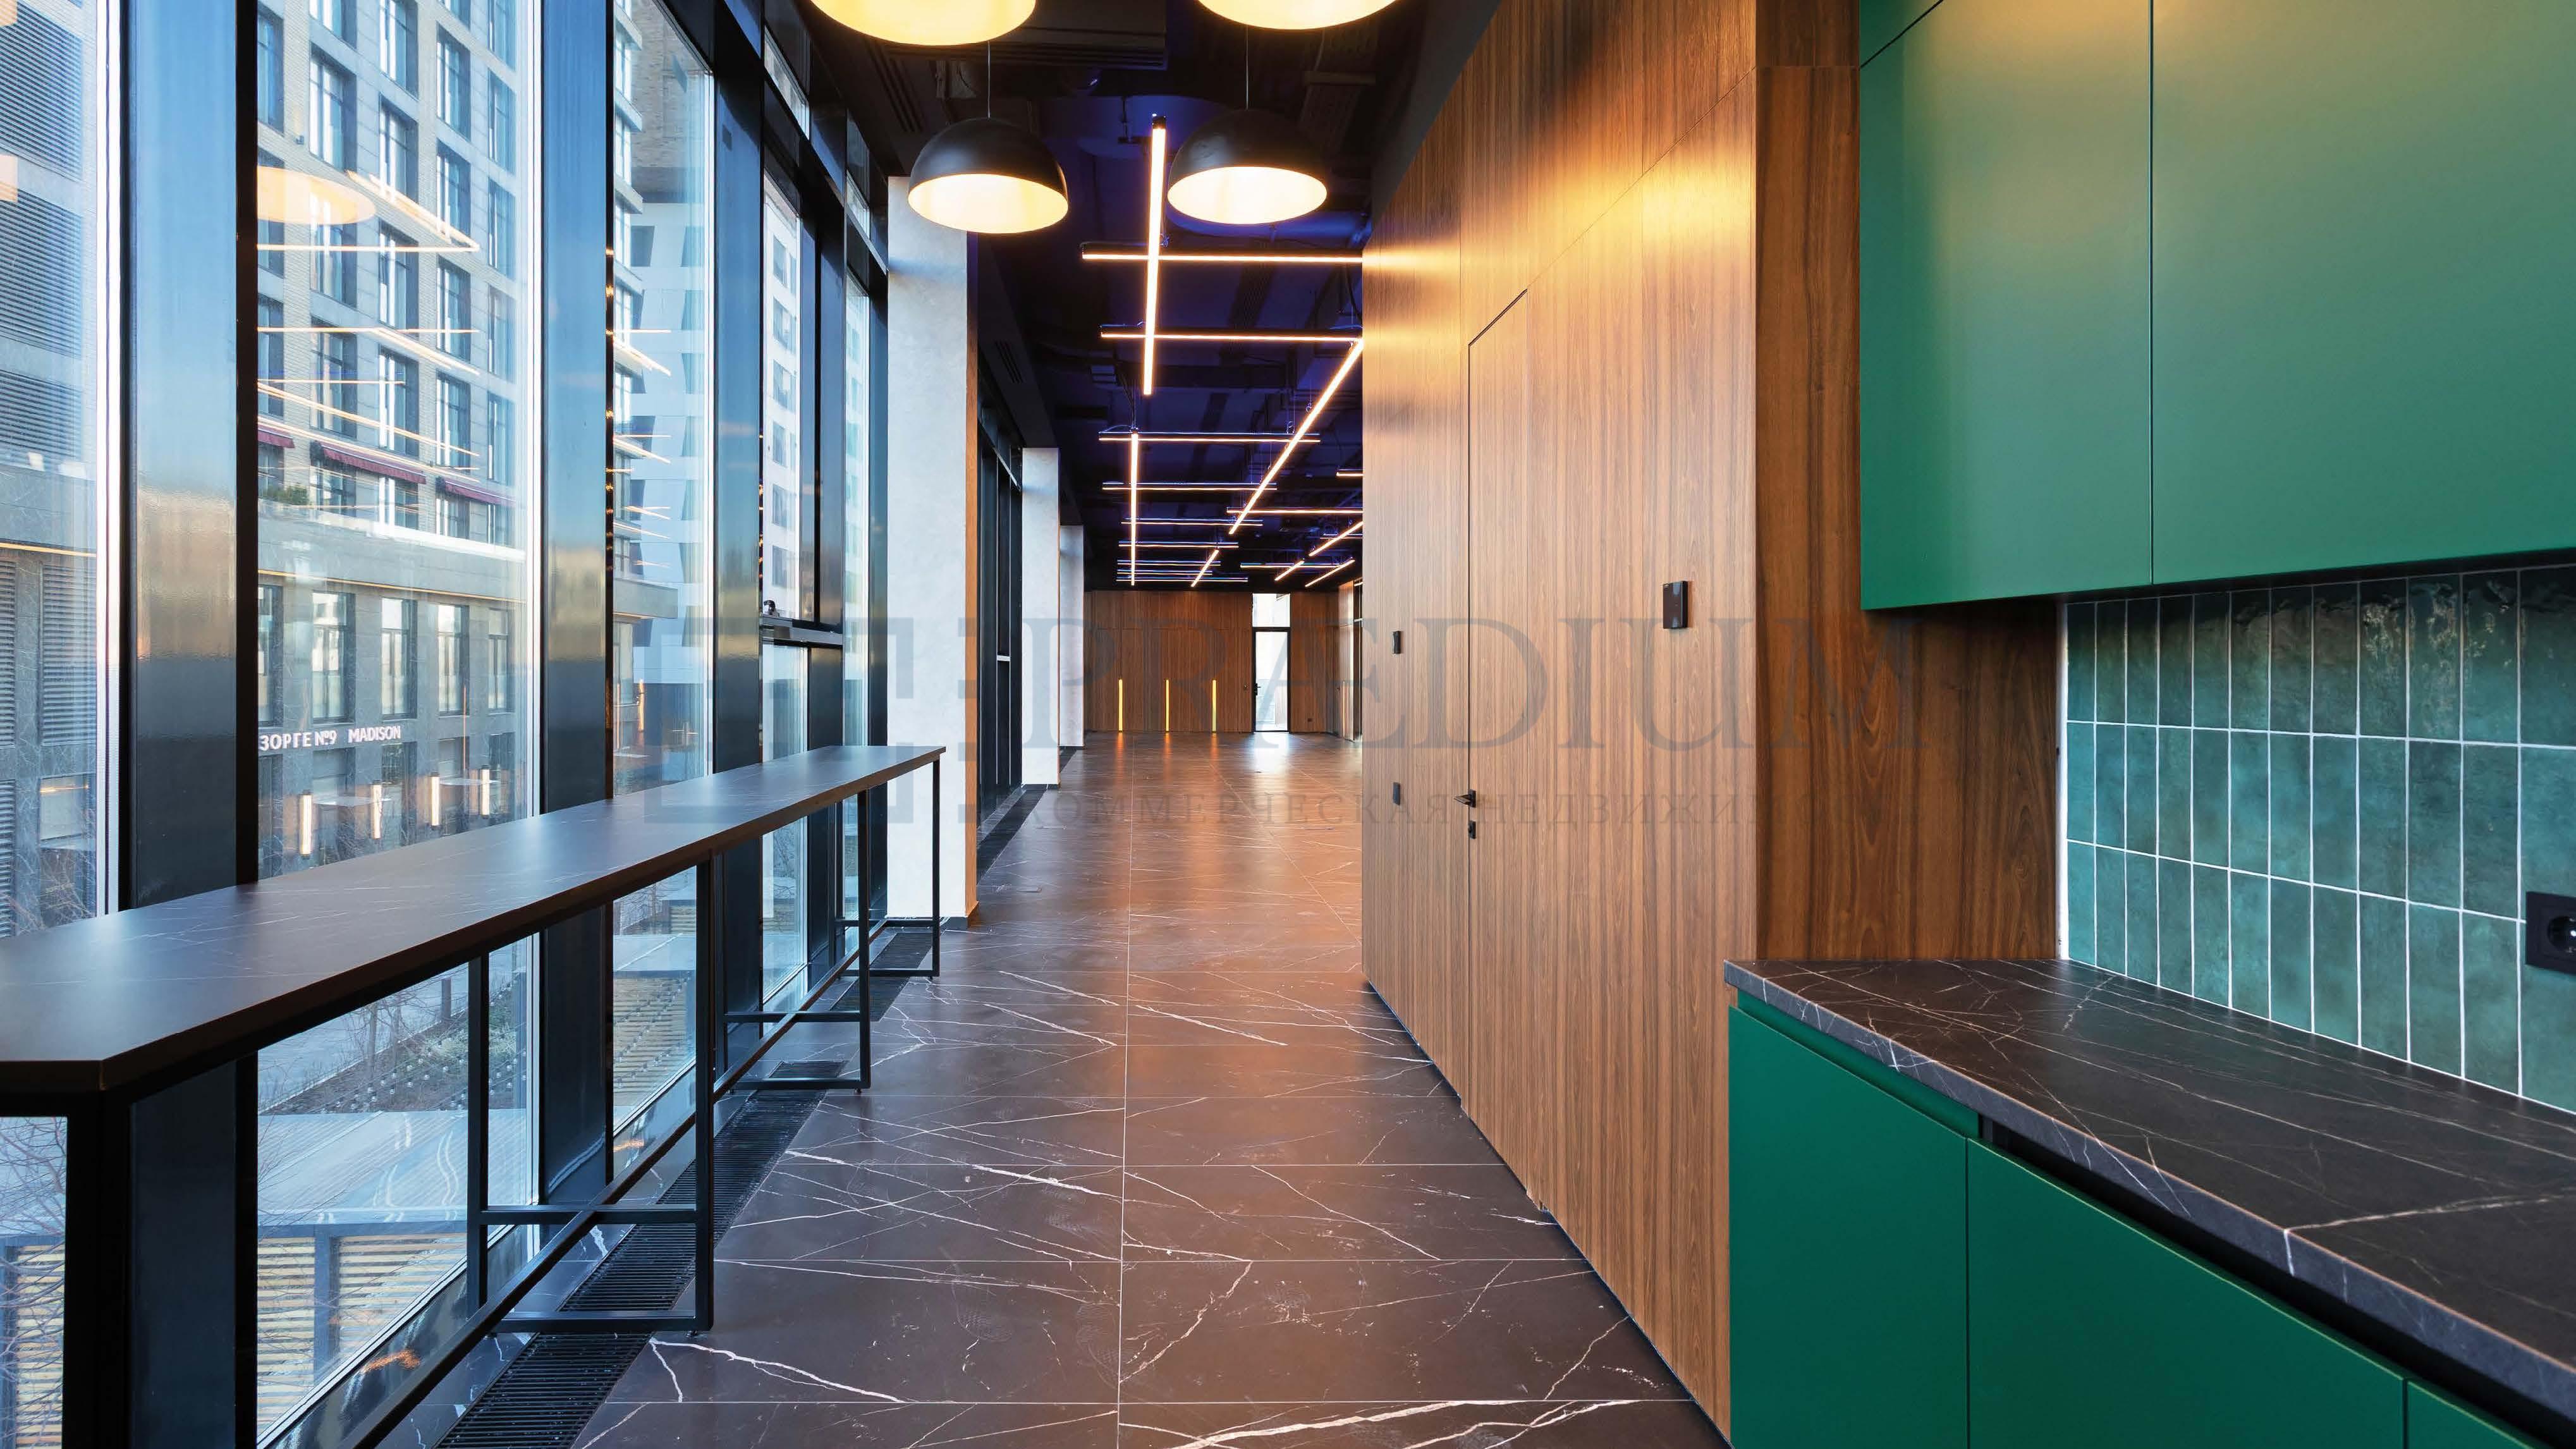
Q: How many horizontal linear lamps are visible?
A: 13